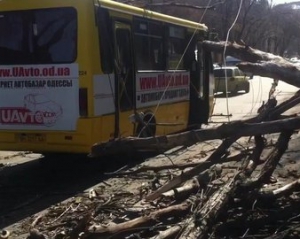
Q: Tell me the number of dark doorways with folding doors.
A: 2